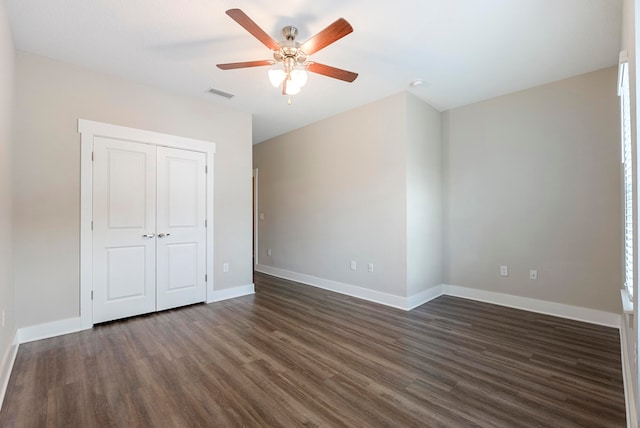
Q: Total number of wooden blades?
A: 5